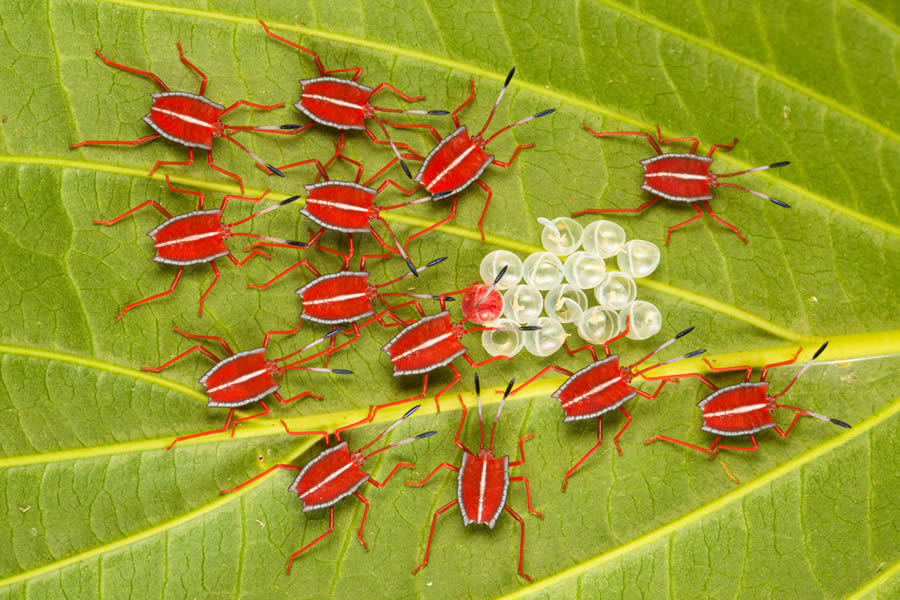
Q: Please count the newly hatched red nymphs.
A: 13